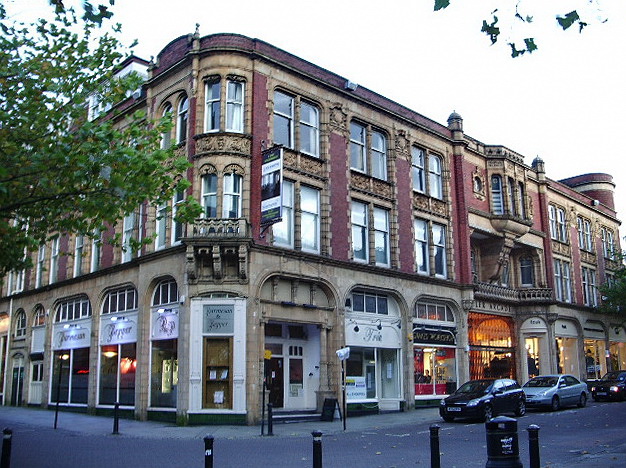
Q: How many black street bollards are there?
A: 7